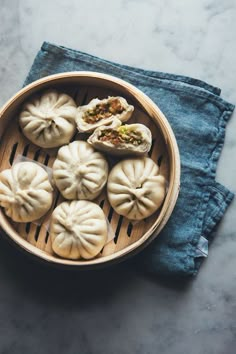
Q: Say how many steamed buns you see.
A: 6